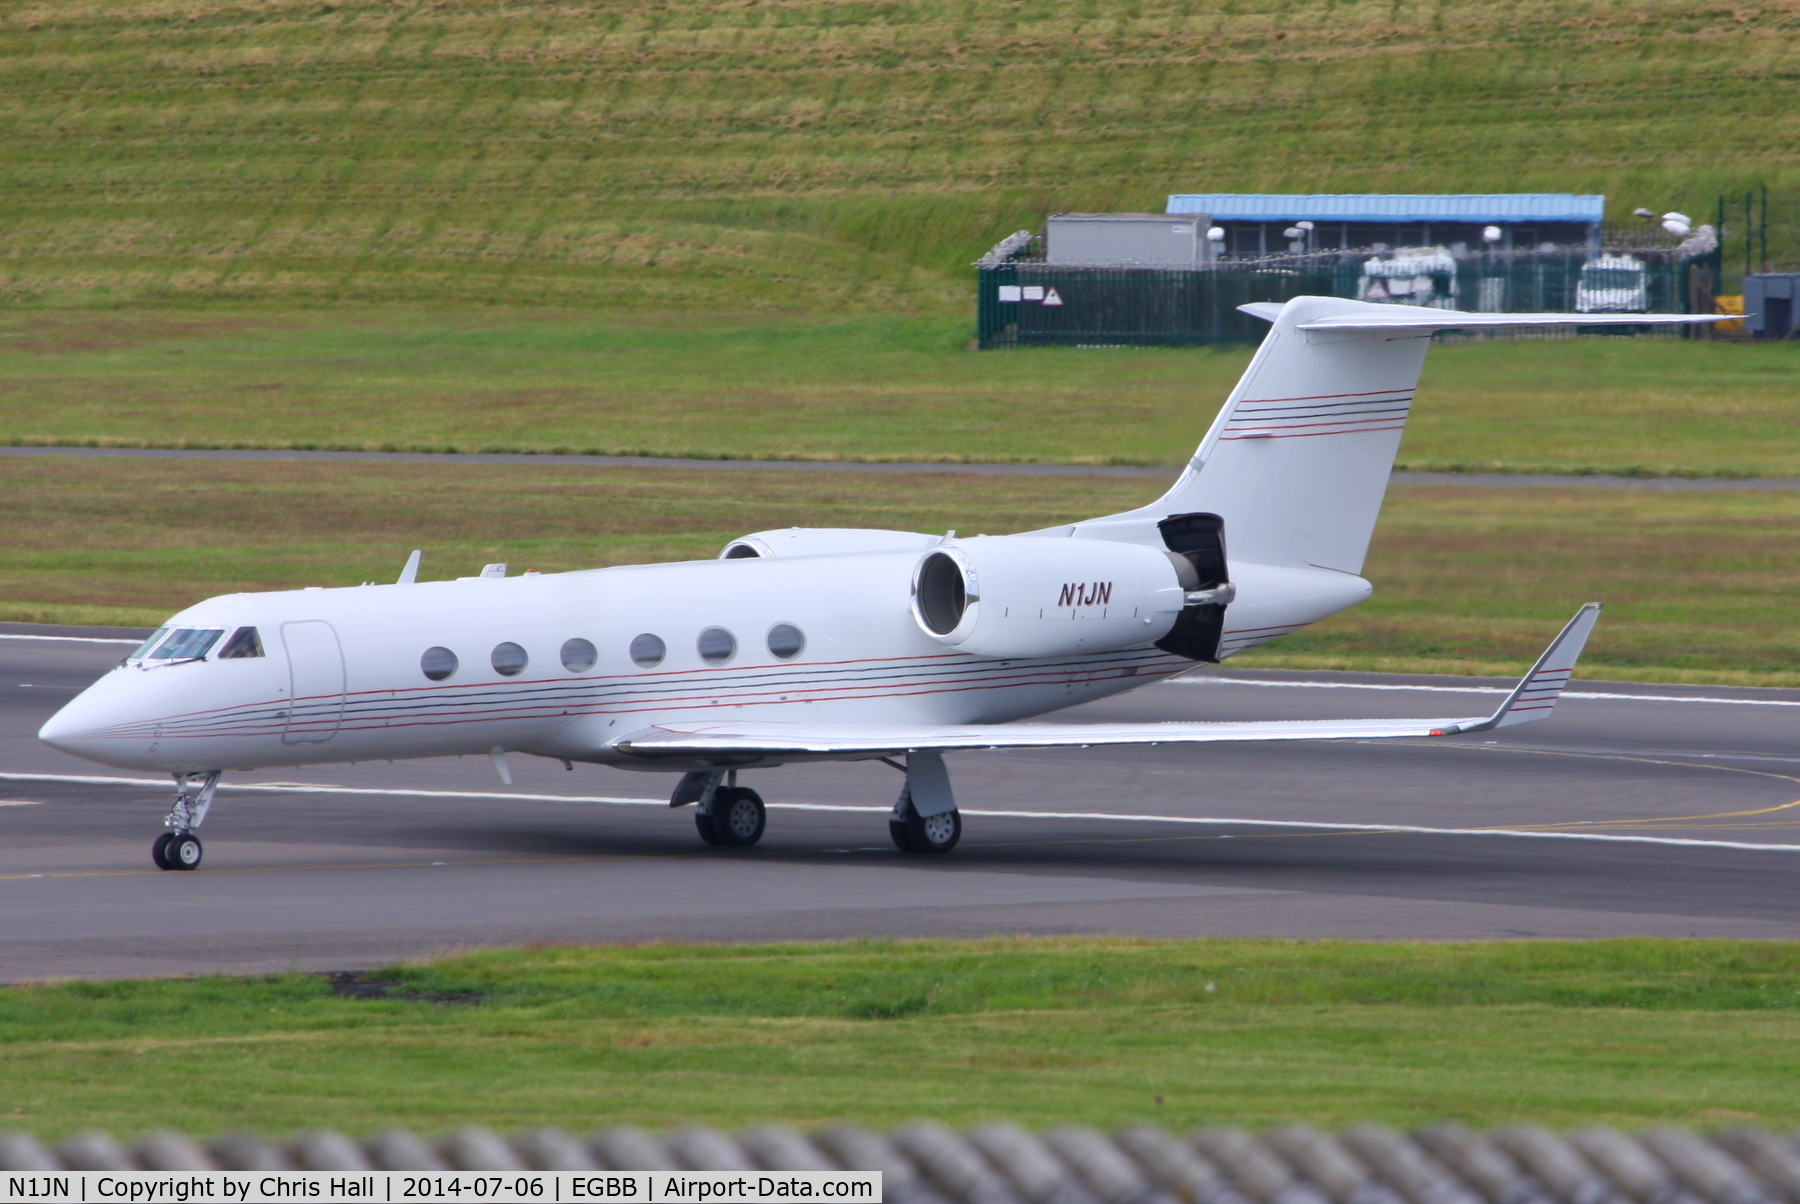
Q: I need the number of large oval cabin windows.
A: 6